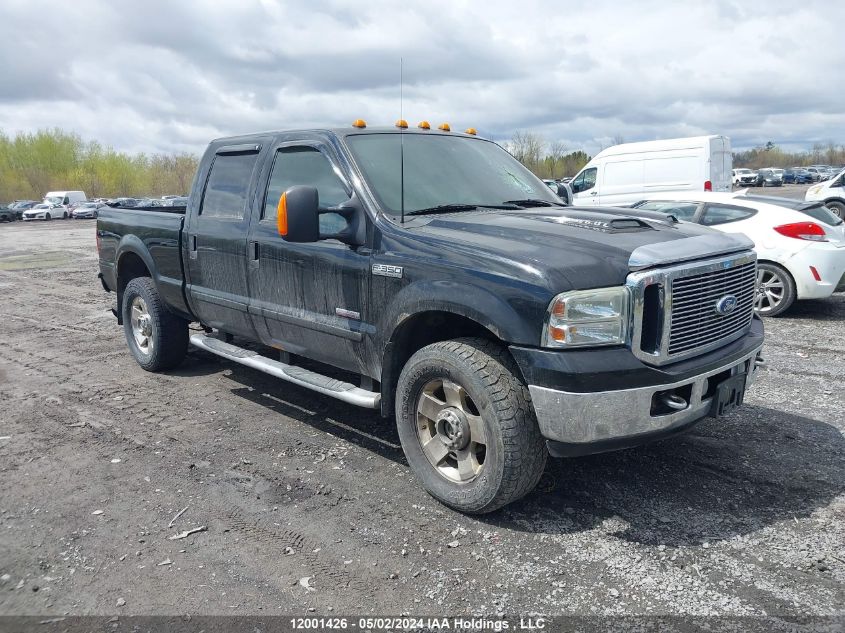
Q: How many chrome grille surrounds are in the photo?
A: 1